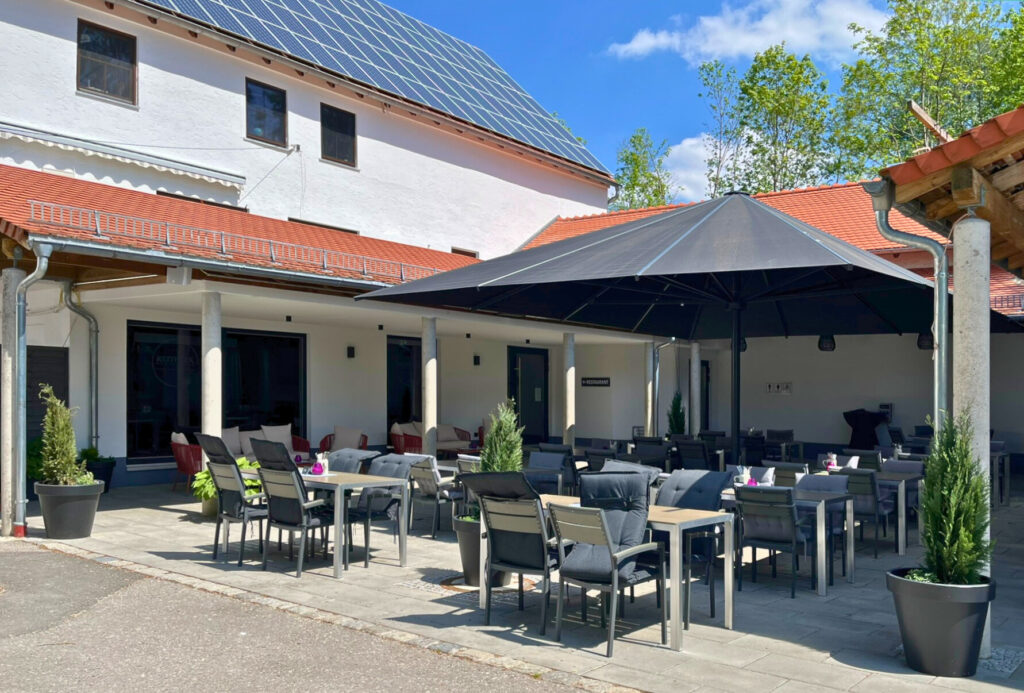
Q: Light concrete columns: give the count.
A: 7